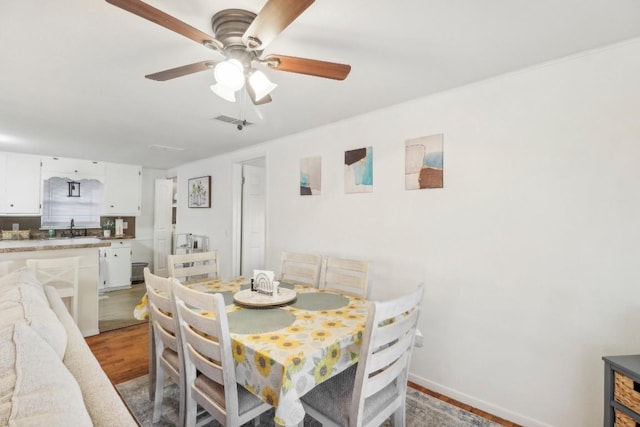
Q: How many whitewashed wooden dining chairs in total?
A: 6